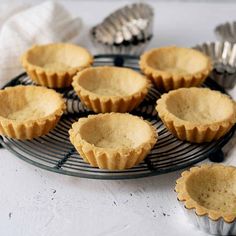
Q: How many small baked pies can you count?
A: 7